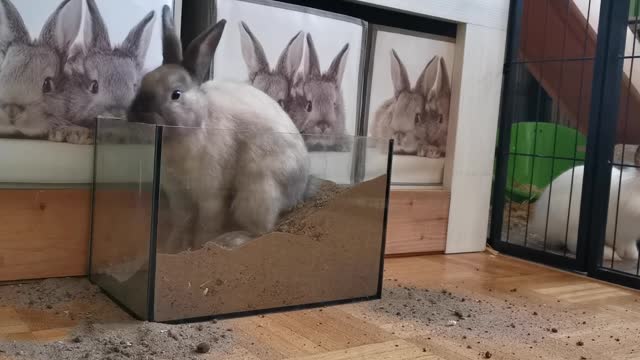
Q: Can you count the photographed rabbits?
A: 6